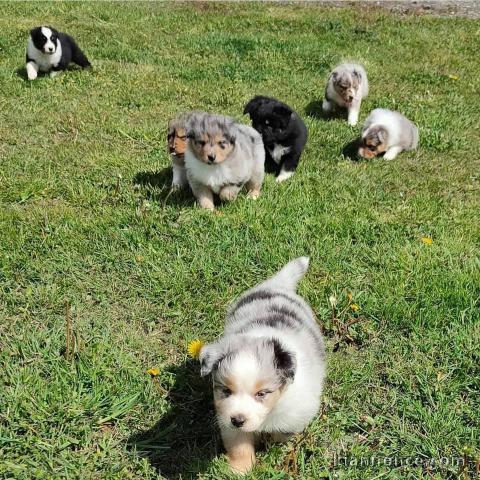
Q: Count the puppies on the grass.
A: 7